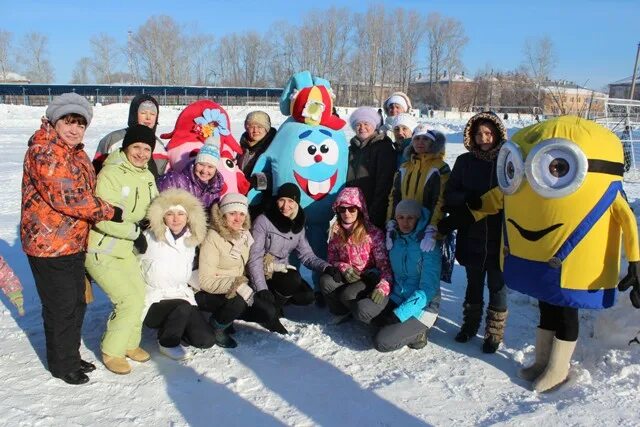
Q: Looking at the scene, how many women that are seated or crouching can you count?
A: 5